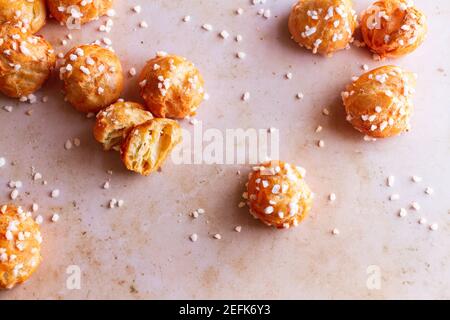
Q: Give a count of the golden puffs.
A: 11